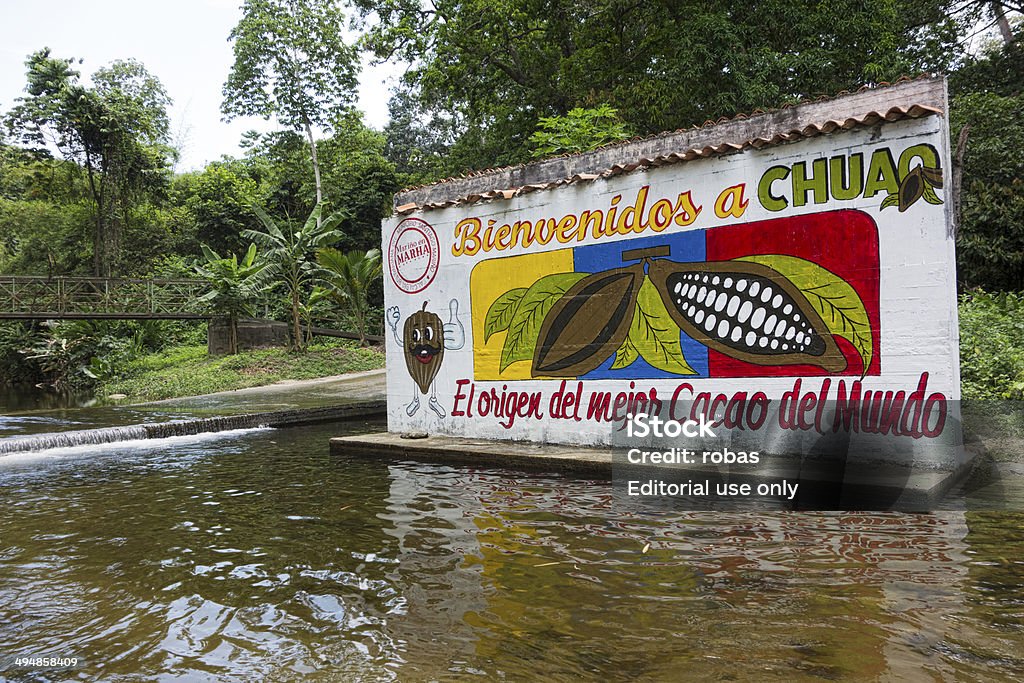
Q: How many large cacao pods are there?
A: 2